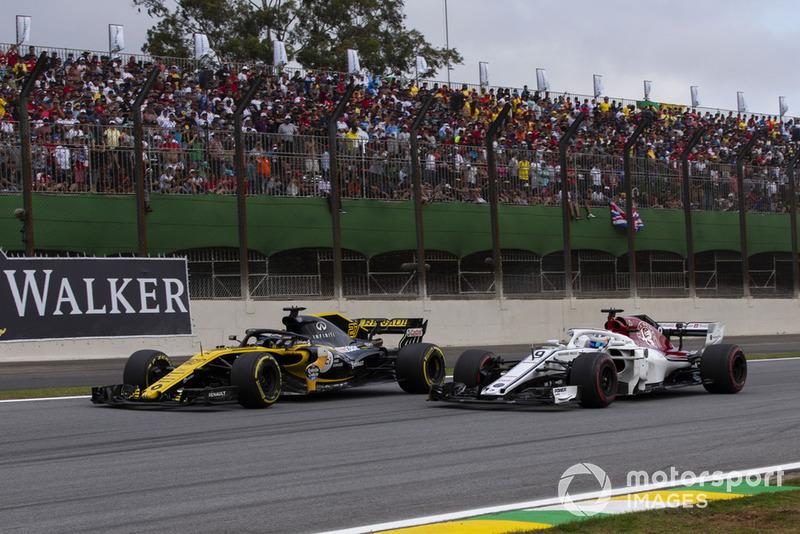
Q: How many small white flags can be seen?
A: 13